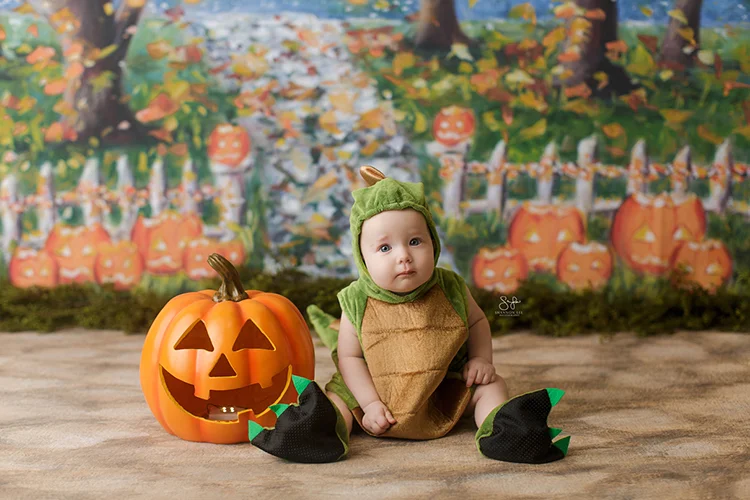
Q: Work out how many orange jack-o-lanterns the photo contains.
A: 14